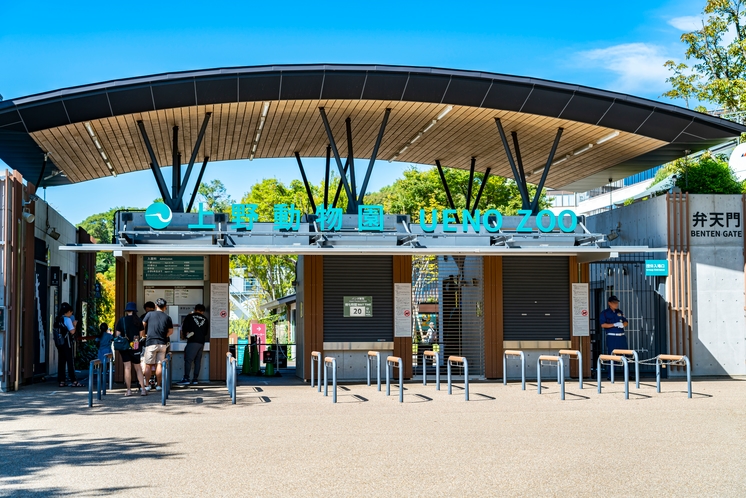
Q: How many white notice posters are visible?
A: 3